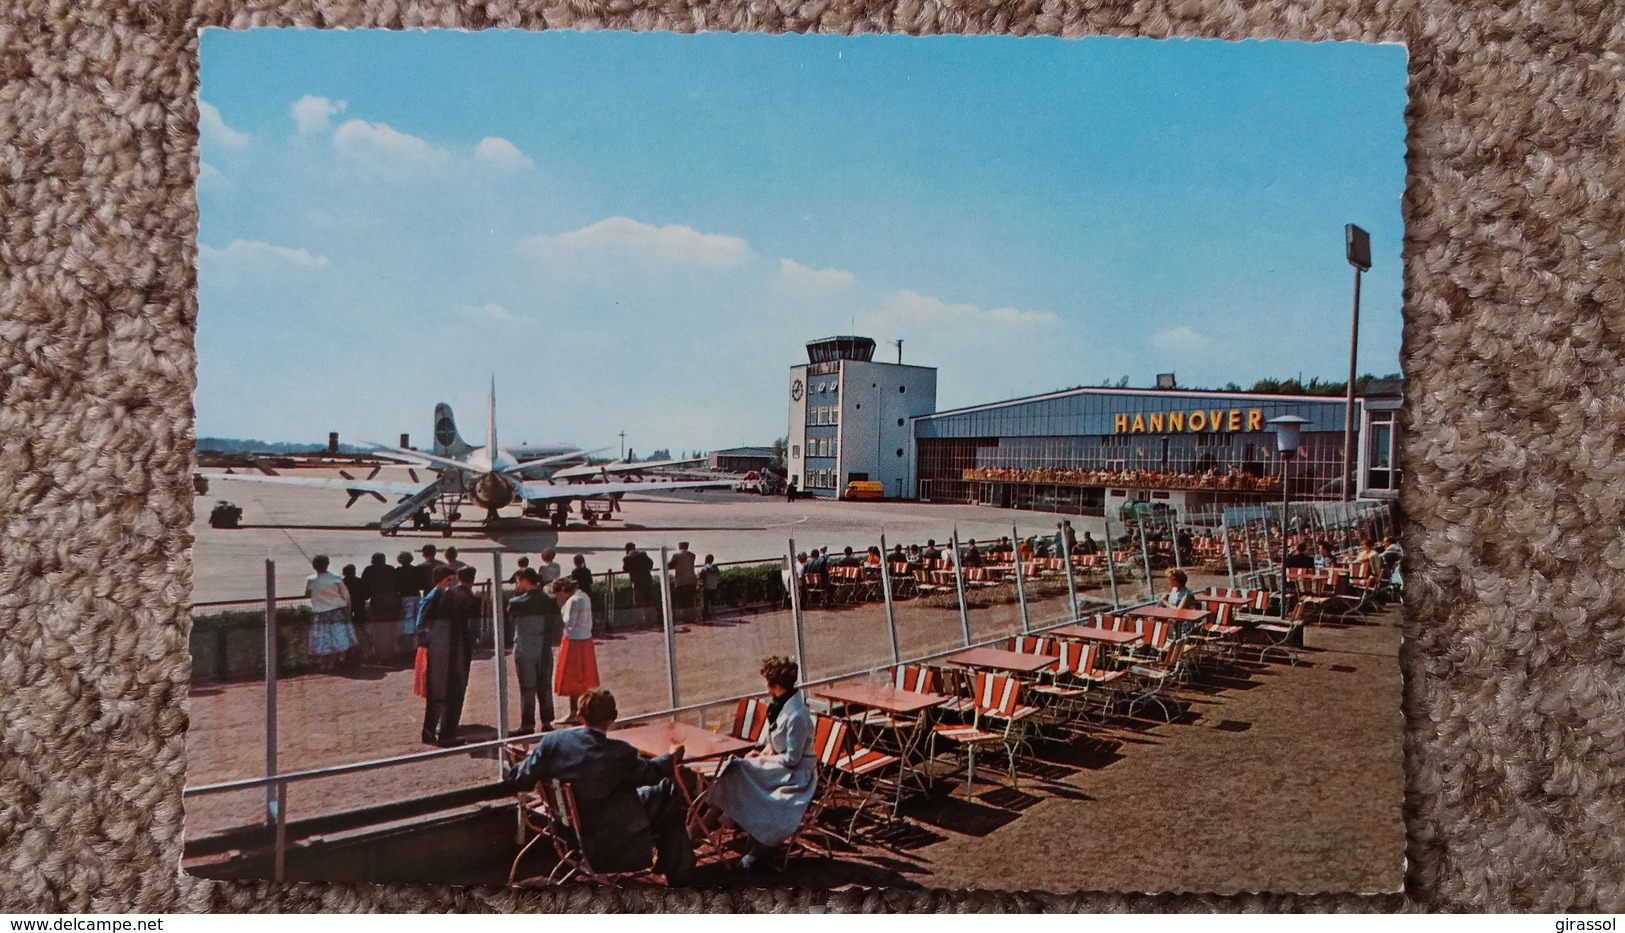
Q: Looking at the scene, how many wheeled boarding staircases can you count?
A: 1